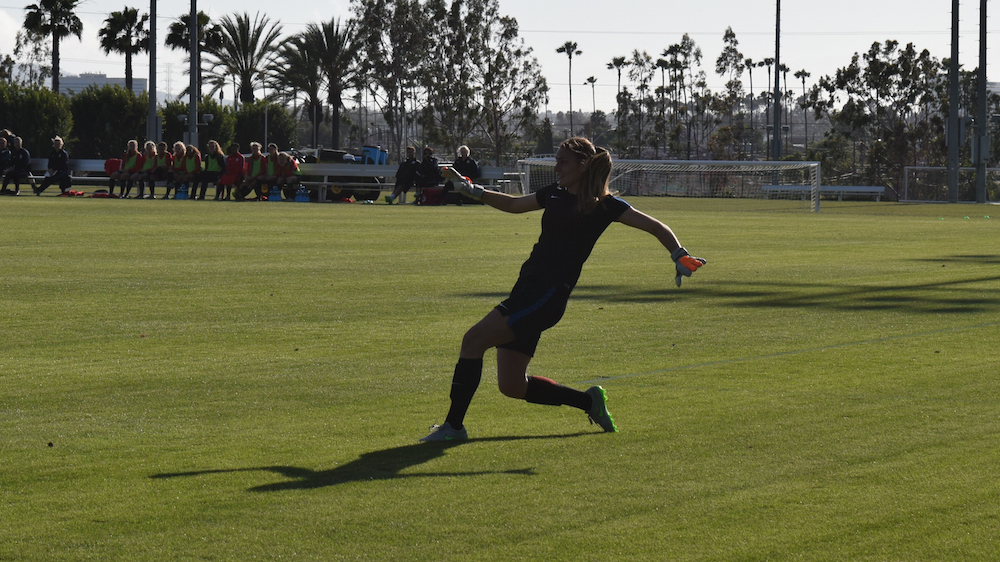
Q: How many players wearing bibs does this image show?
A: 9